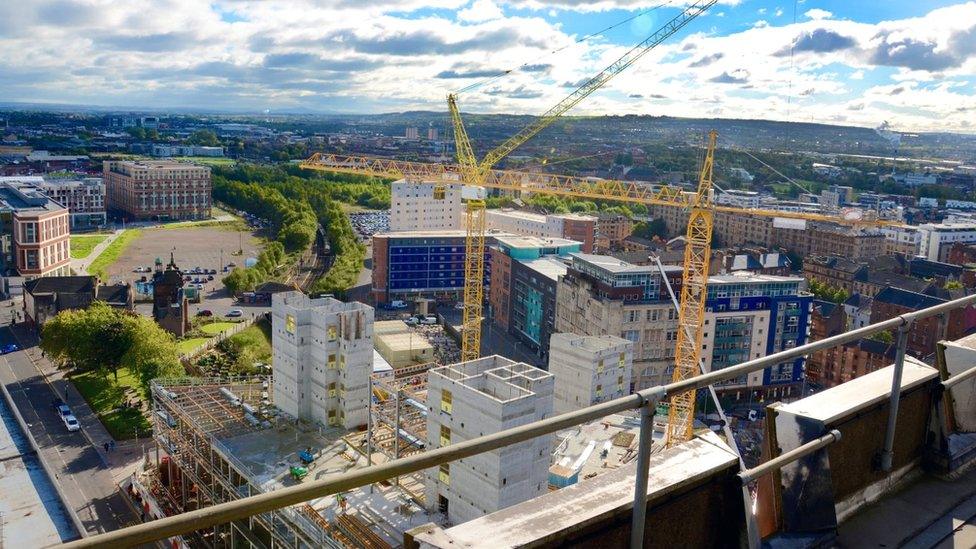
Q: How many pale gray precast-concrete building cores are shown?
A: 3